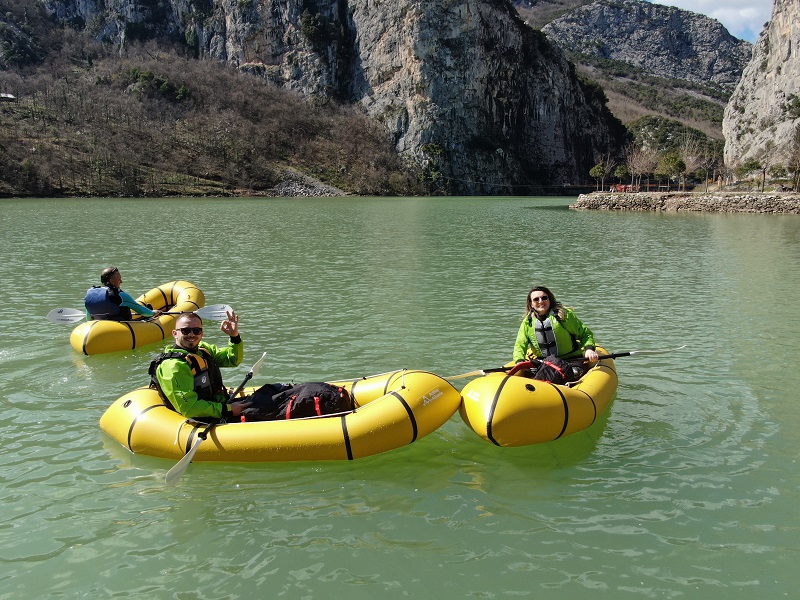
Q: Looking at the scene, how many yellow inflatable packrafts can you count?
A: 3